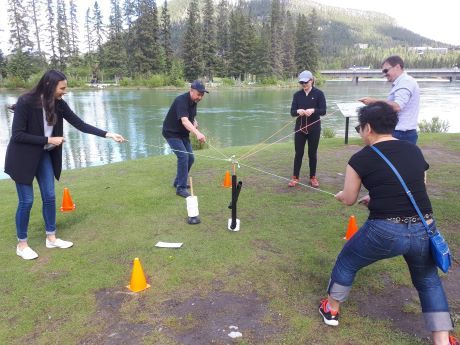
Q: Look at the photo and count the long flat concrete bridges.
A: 1